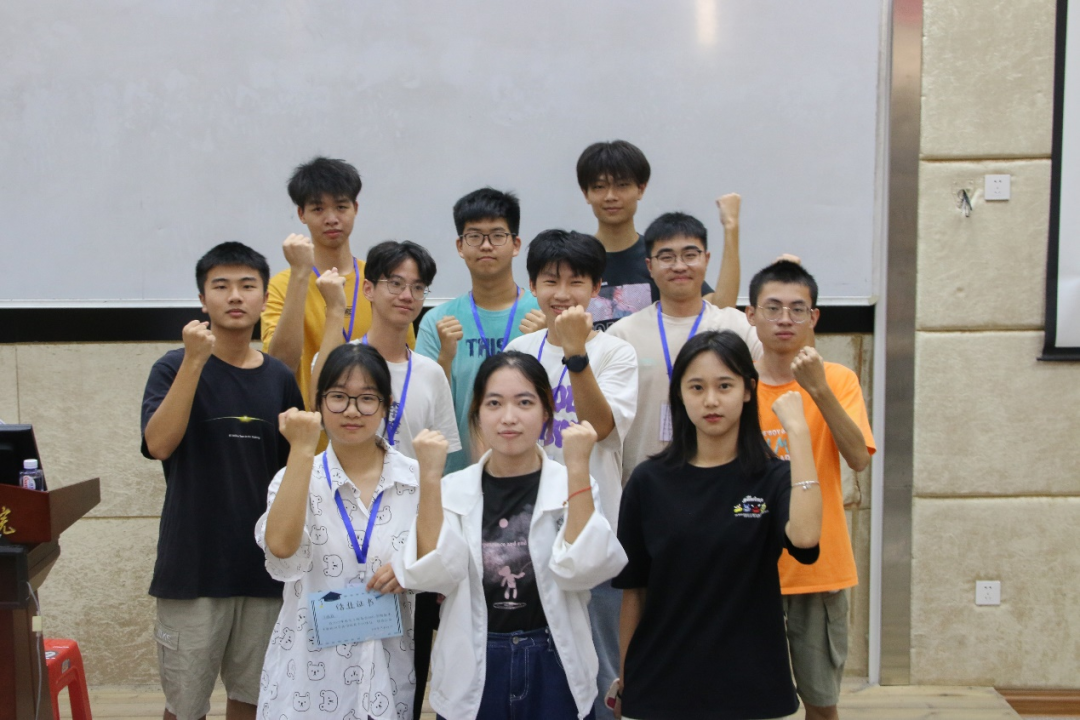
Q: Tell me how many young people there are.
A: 11